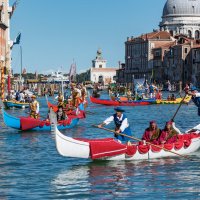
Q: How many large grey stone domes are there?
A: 1